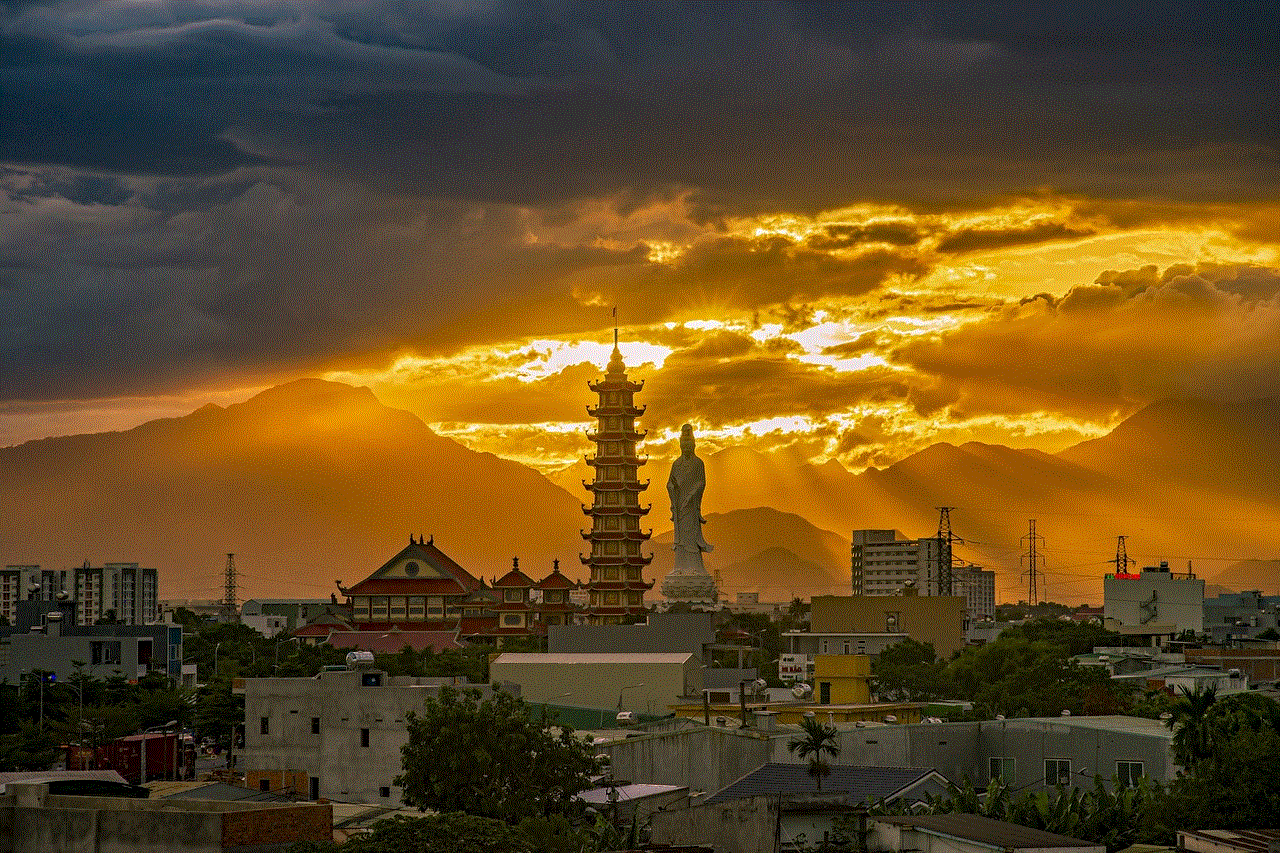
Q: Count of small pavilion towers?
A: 2